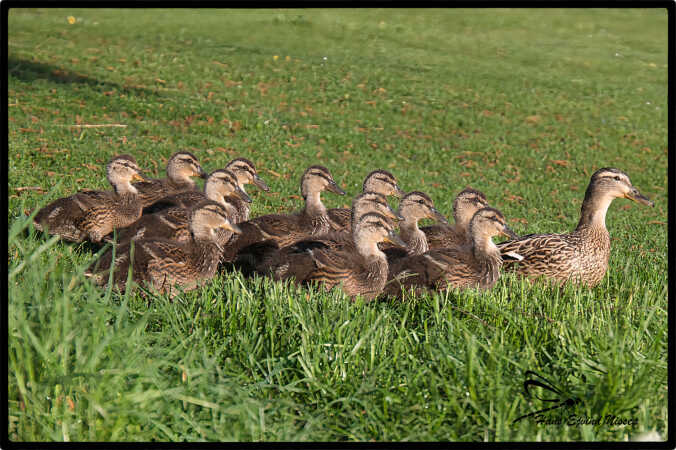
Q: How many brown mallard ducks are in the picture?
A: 13